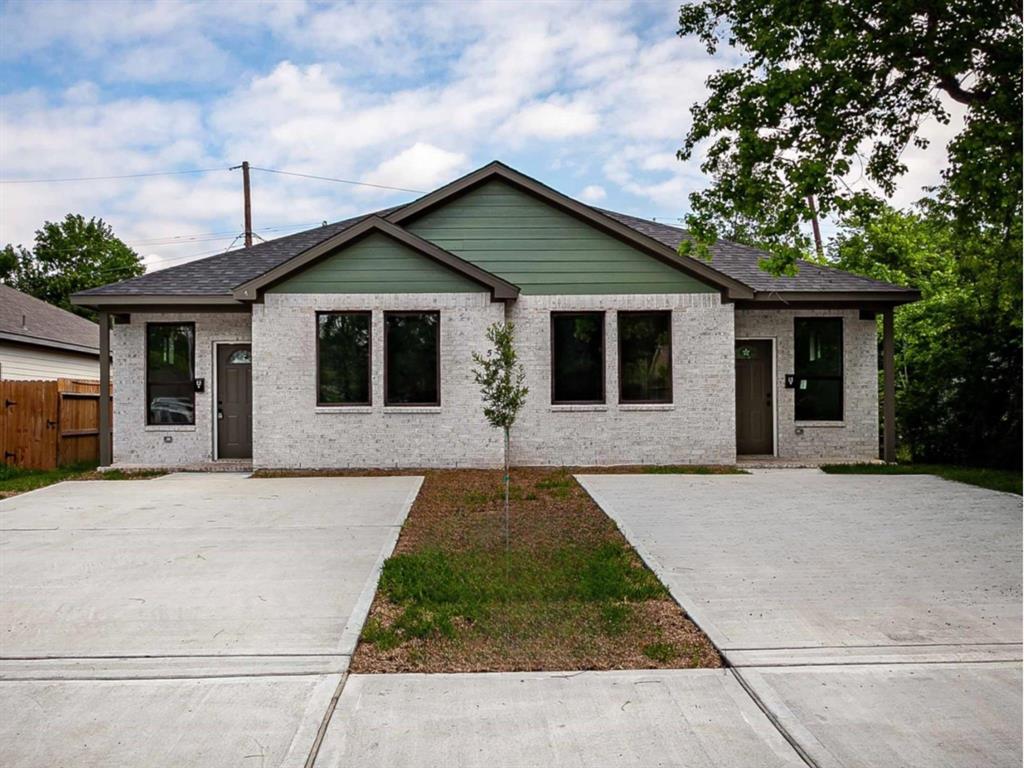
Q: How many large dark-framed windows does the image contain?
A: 6